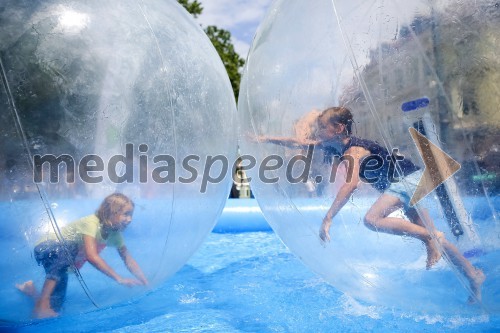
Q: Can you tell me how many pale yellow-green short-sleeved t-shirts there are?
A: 1